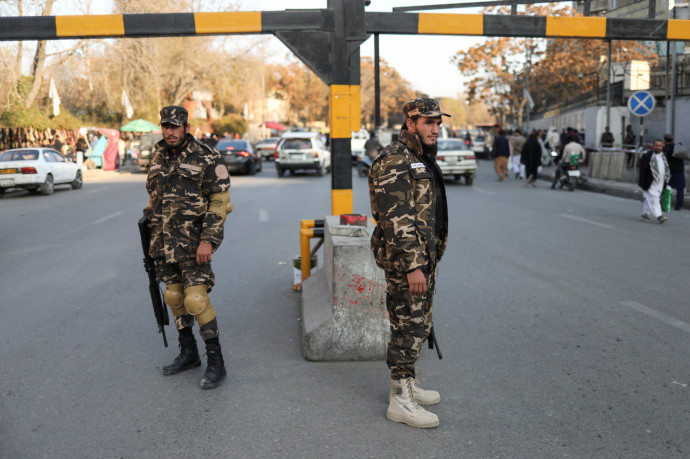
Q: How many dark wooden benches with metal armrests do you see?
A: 0